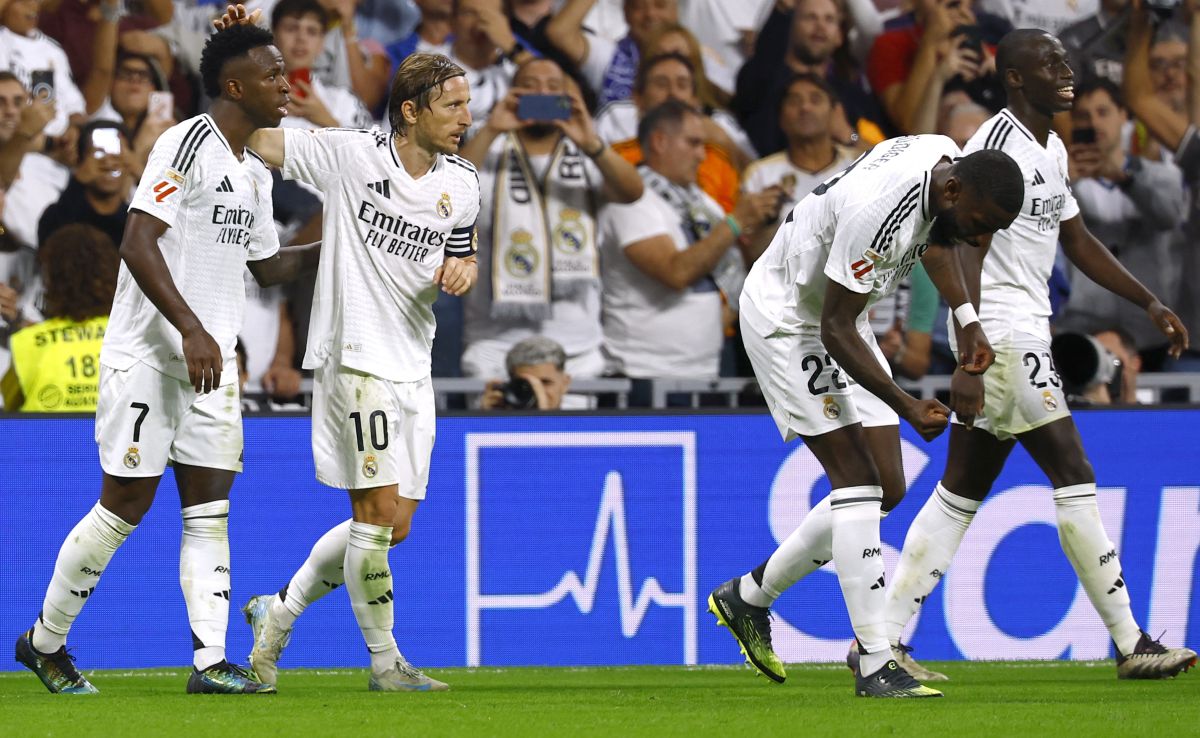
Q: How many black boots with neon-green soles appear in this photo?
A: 2